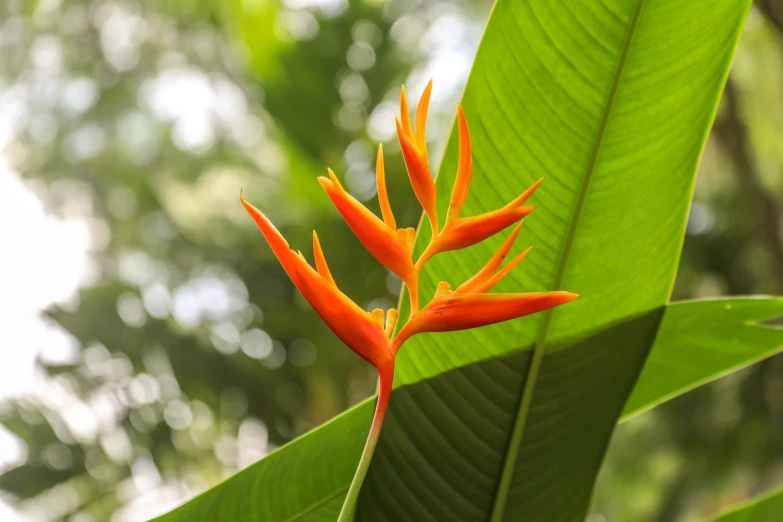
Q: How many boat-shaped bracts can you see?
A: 5